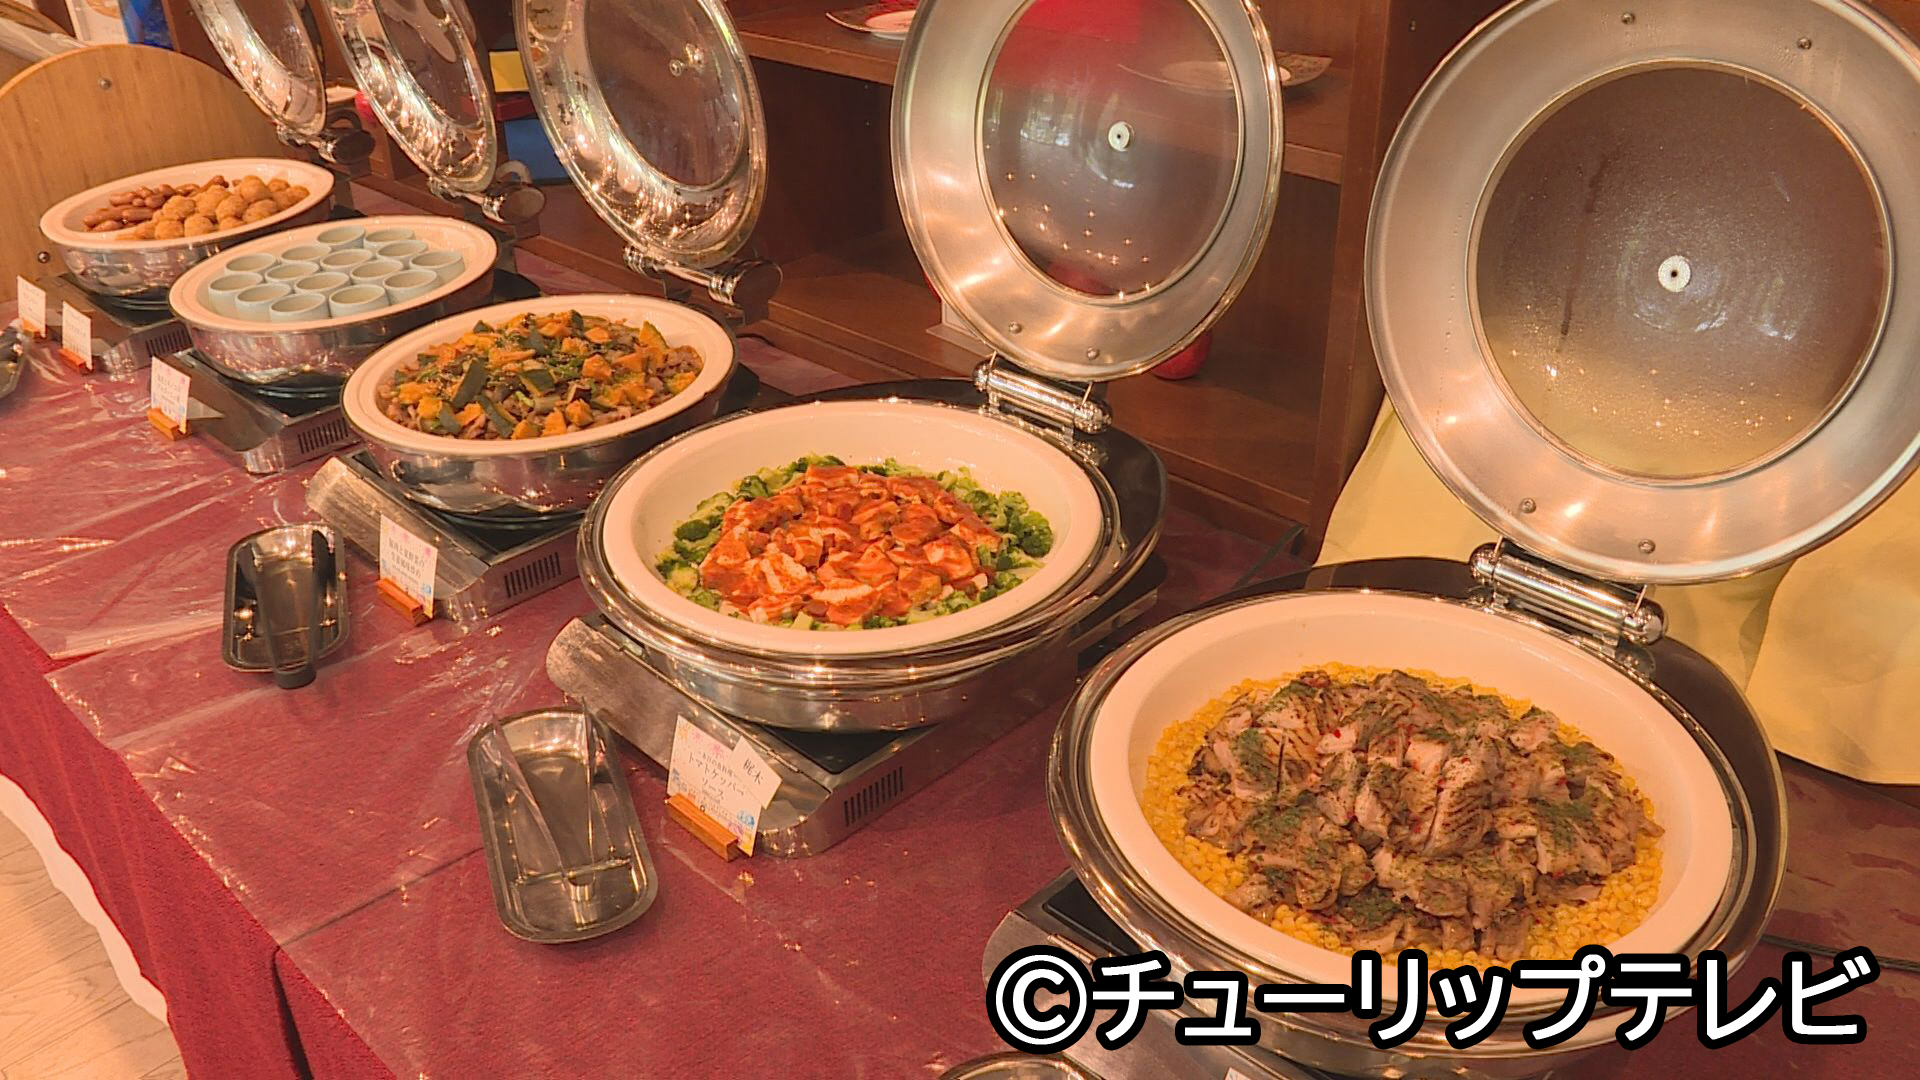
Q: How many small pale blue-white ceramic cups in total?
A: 15